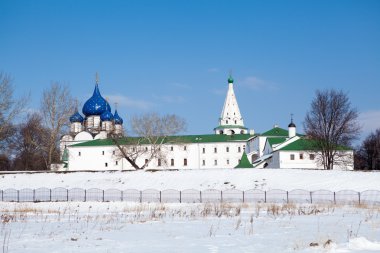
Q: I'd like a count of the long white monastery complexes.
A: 1